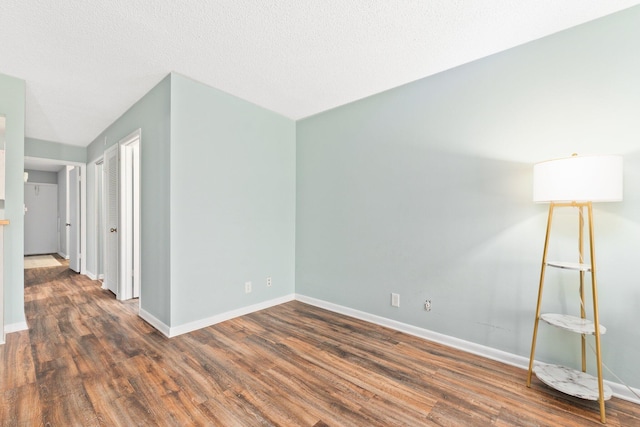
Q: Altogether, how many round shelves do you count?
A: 3